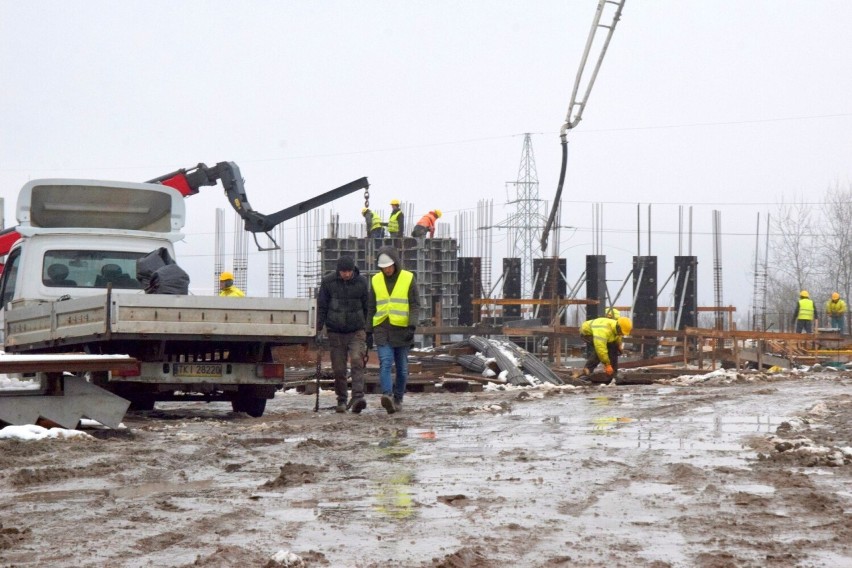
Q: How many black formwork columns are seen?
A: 6